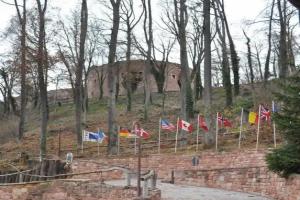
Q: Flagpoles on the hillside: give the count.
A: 11